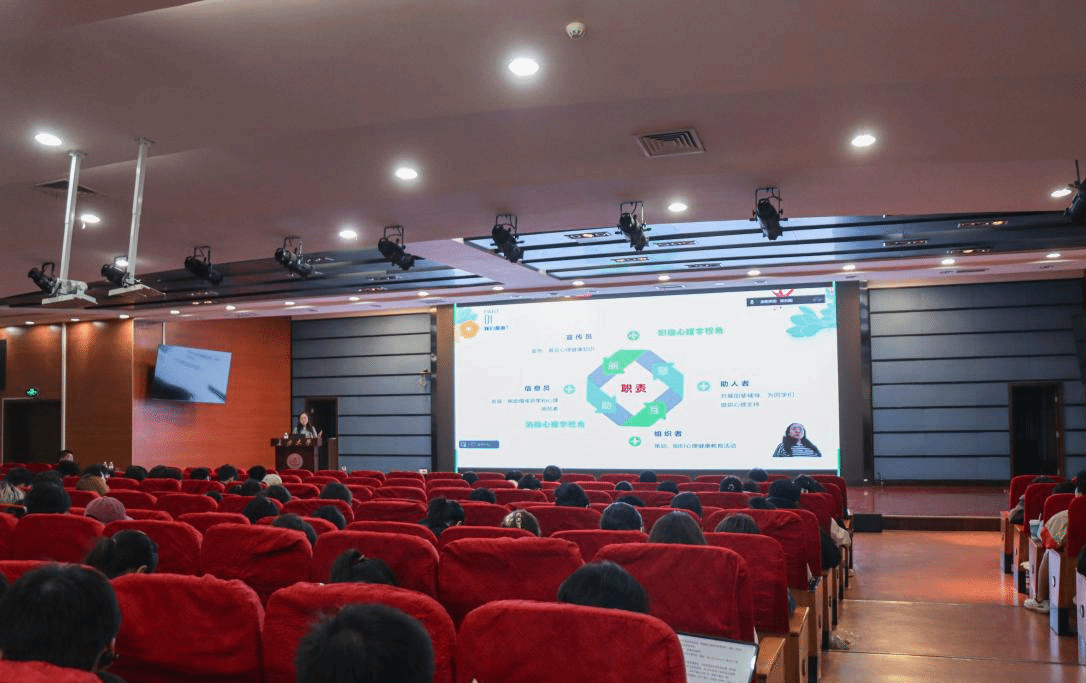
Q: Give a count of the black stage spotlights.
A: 9